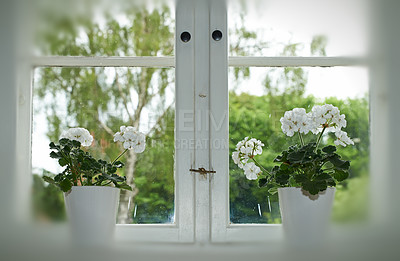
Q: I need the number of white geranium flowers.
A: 5